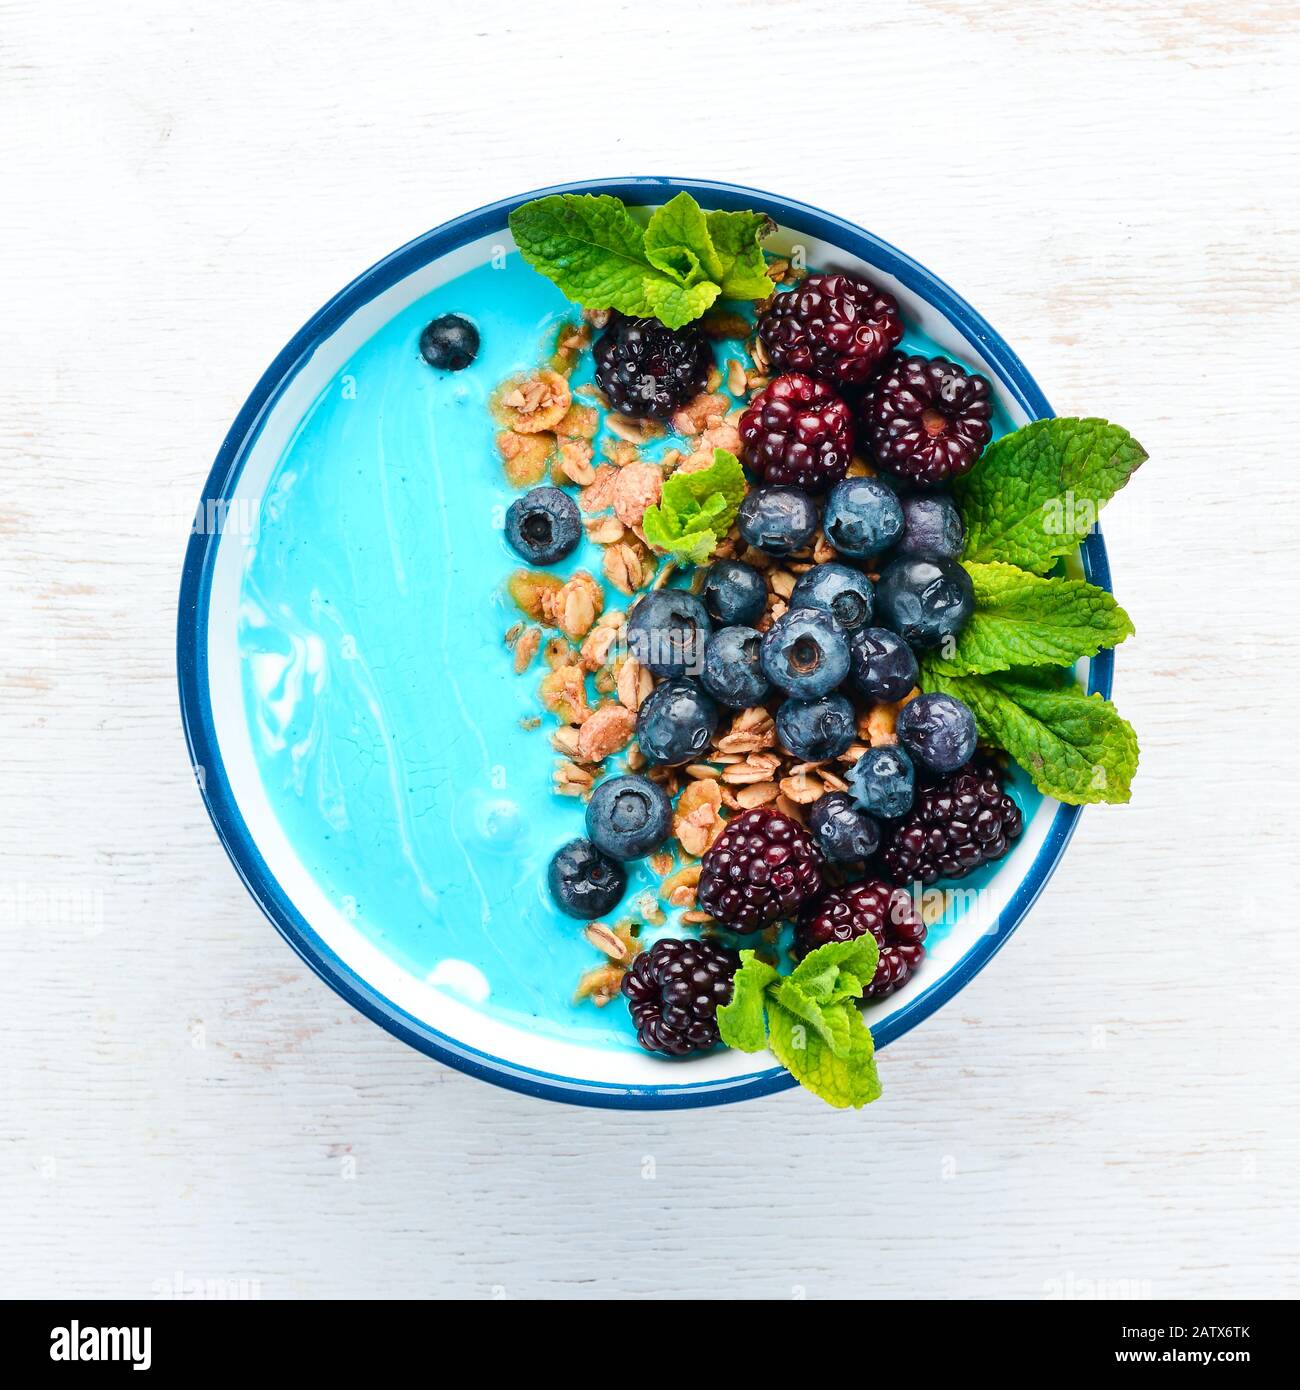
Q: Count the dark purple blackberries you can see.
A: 8